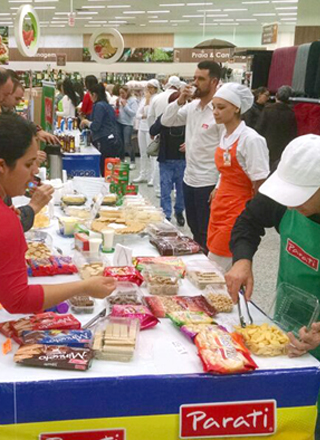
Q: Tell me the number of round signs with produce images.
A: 2